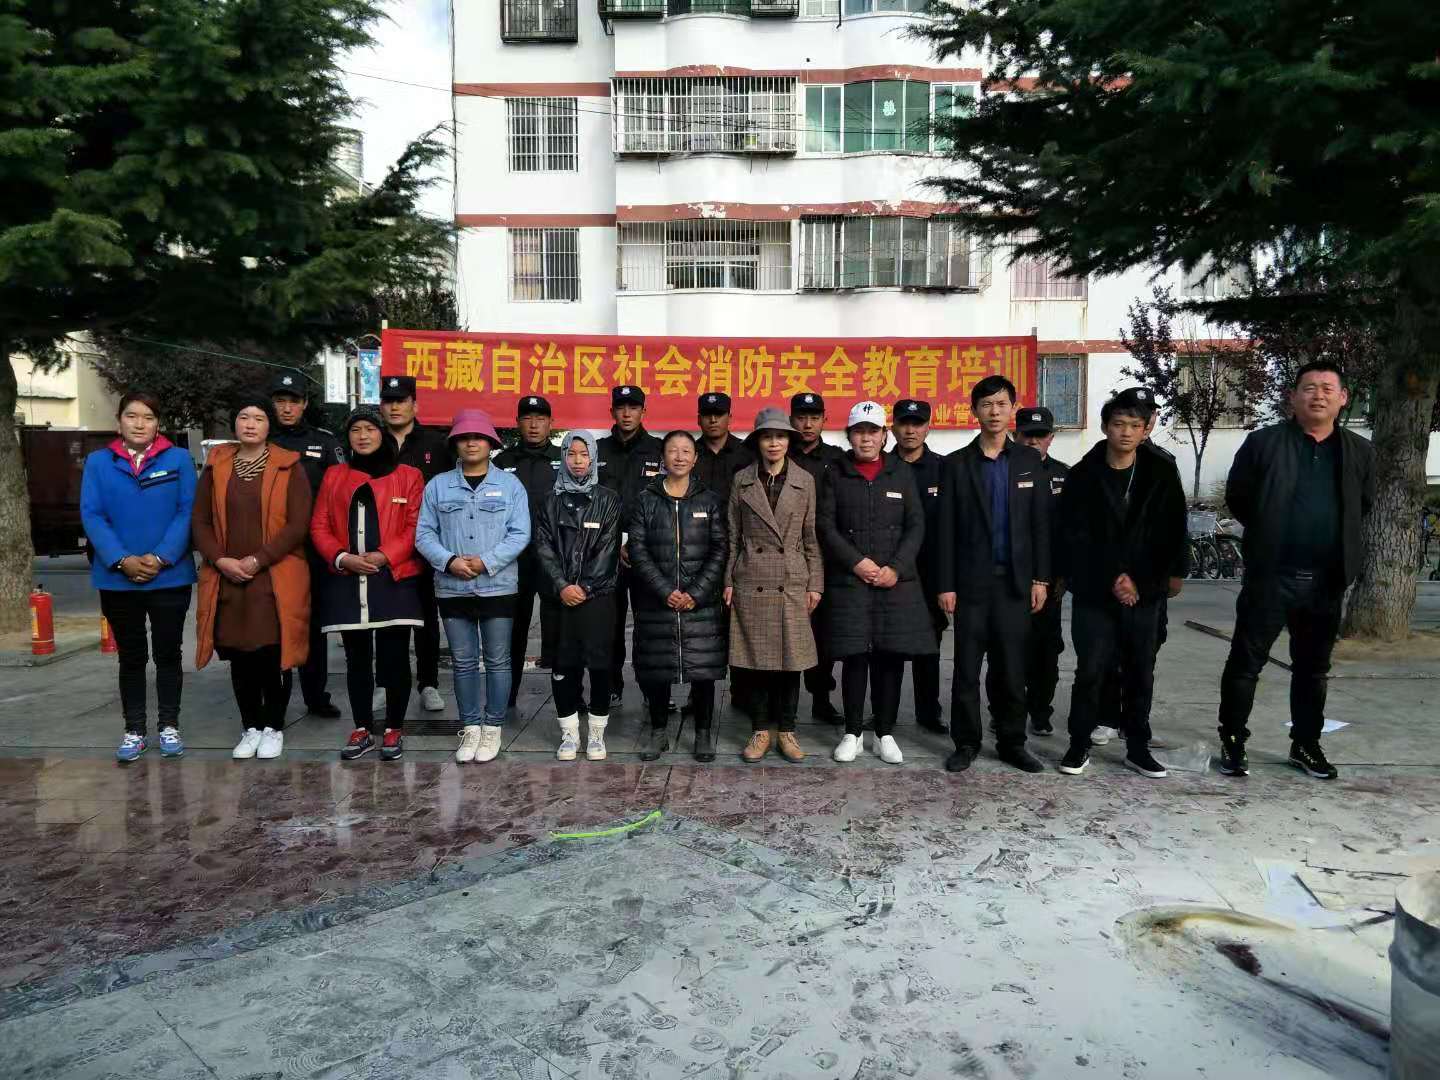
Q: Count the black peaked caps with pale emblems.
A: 9